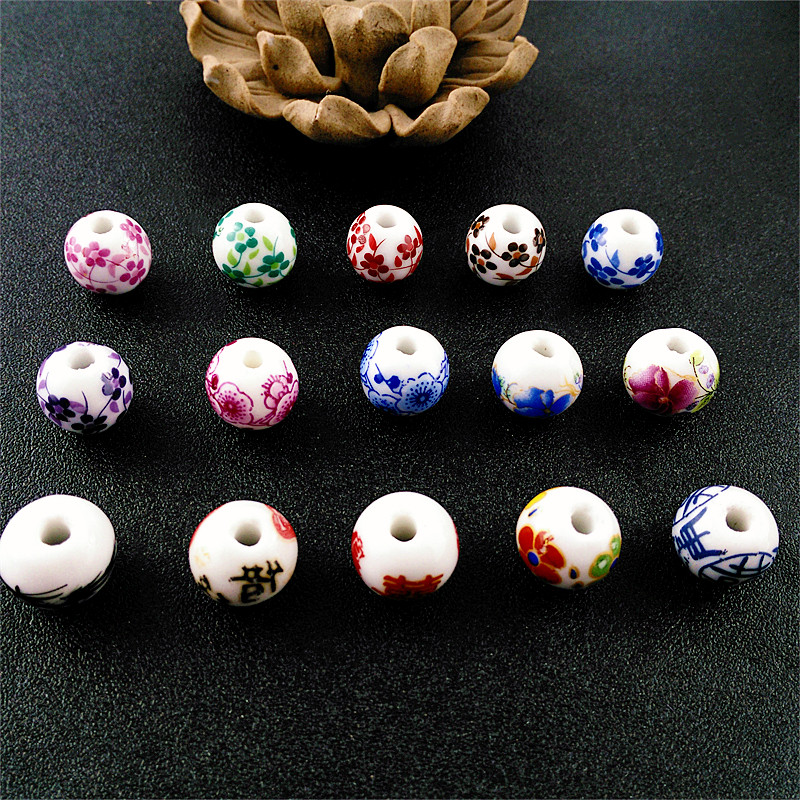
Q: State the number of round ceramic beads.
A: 15